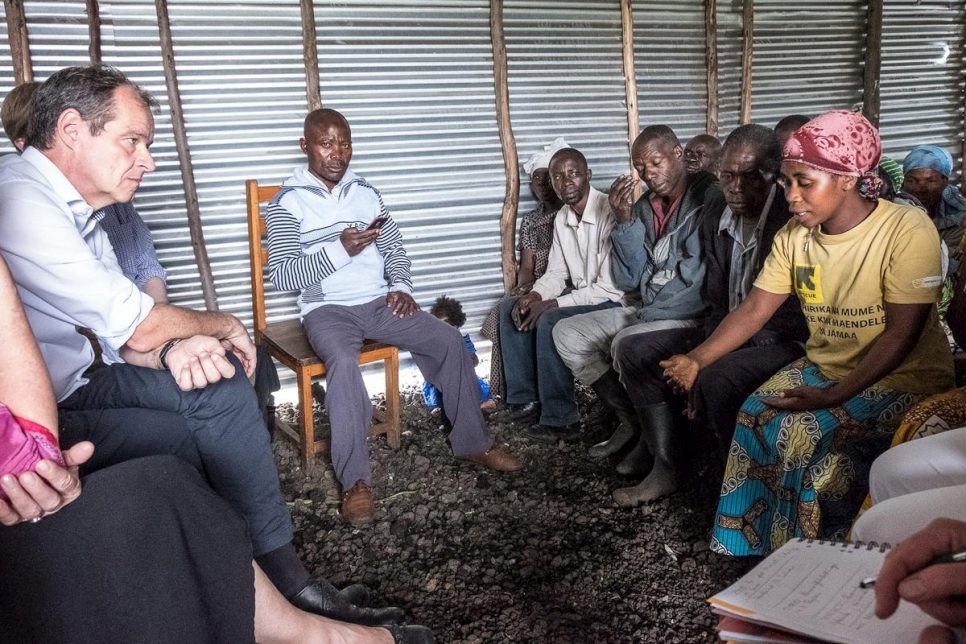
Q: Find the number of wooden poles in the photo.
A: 9